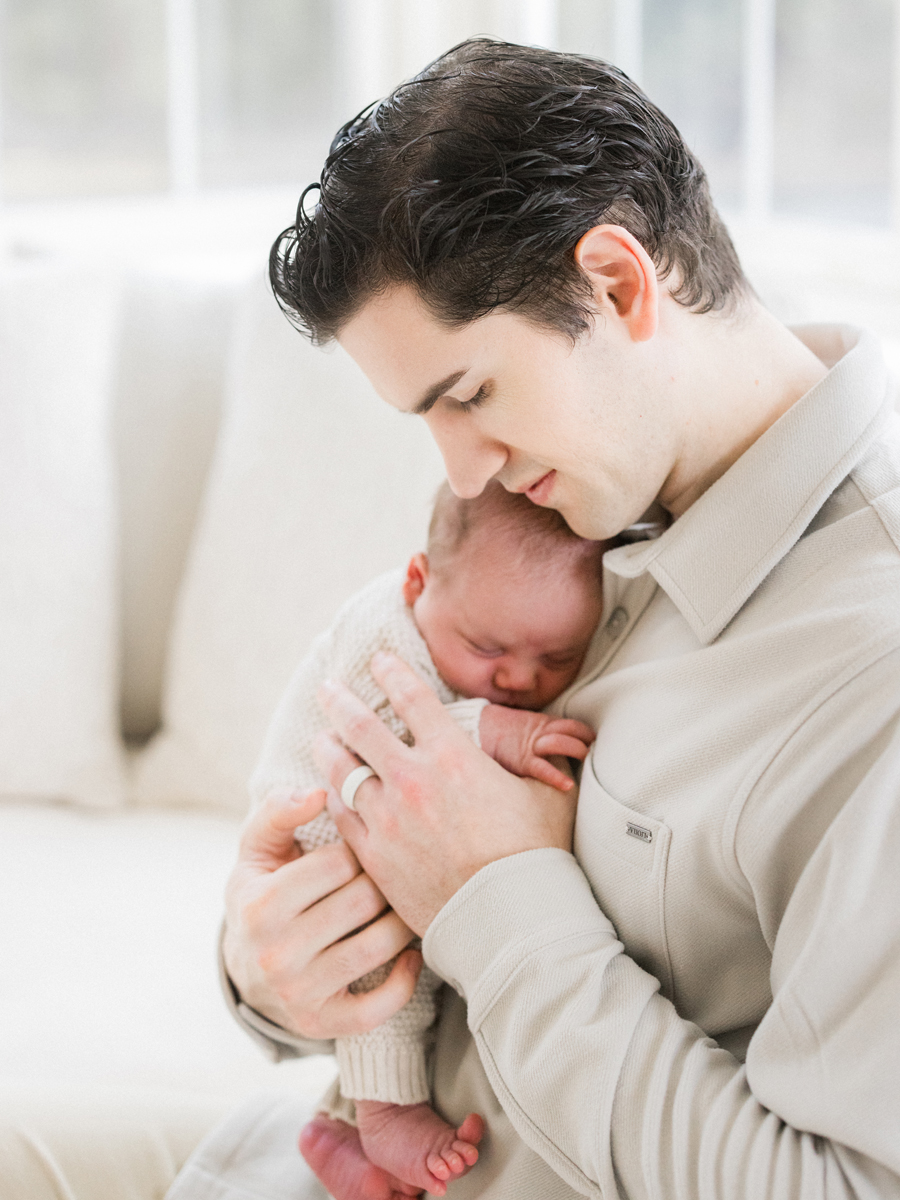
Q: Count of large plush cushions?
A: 2